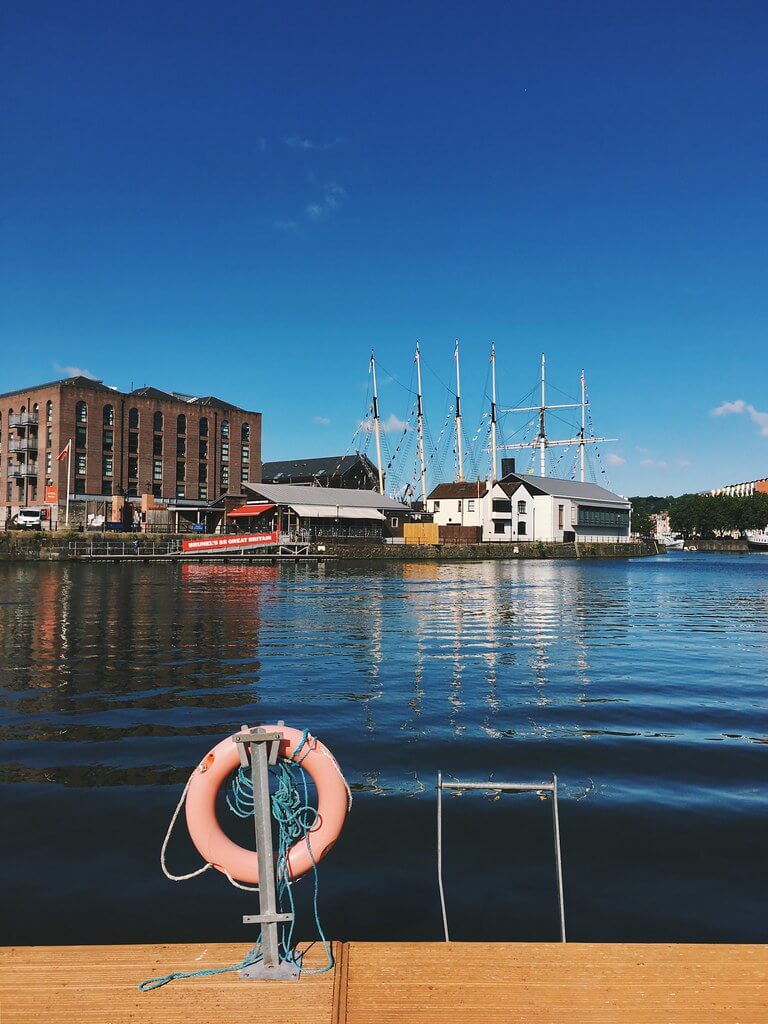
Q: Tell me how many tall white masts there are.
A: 6